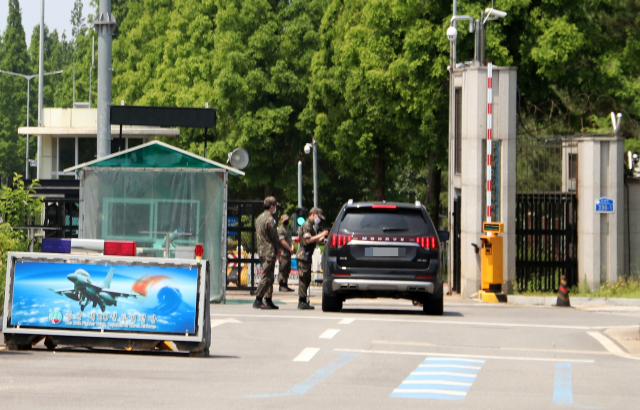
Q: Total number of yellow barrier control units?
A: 1